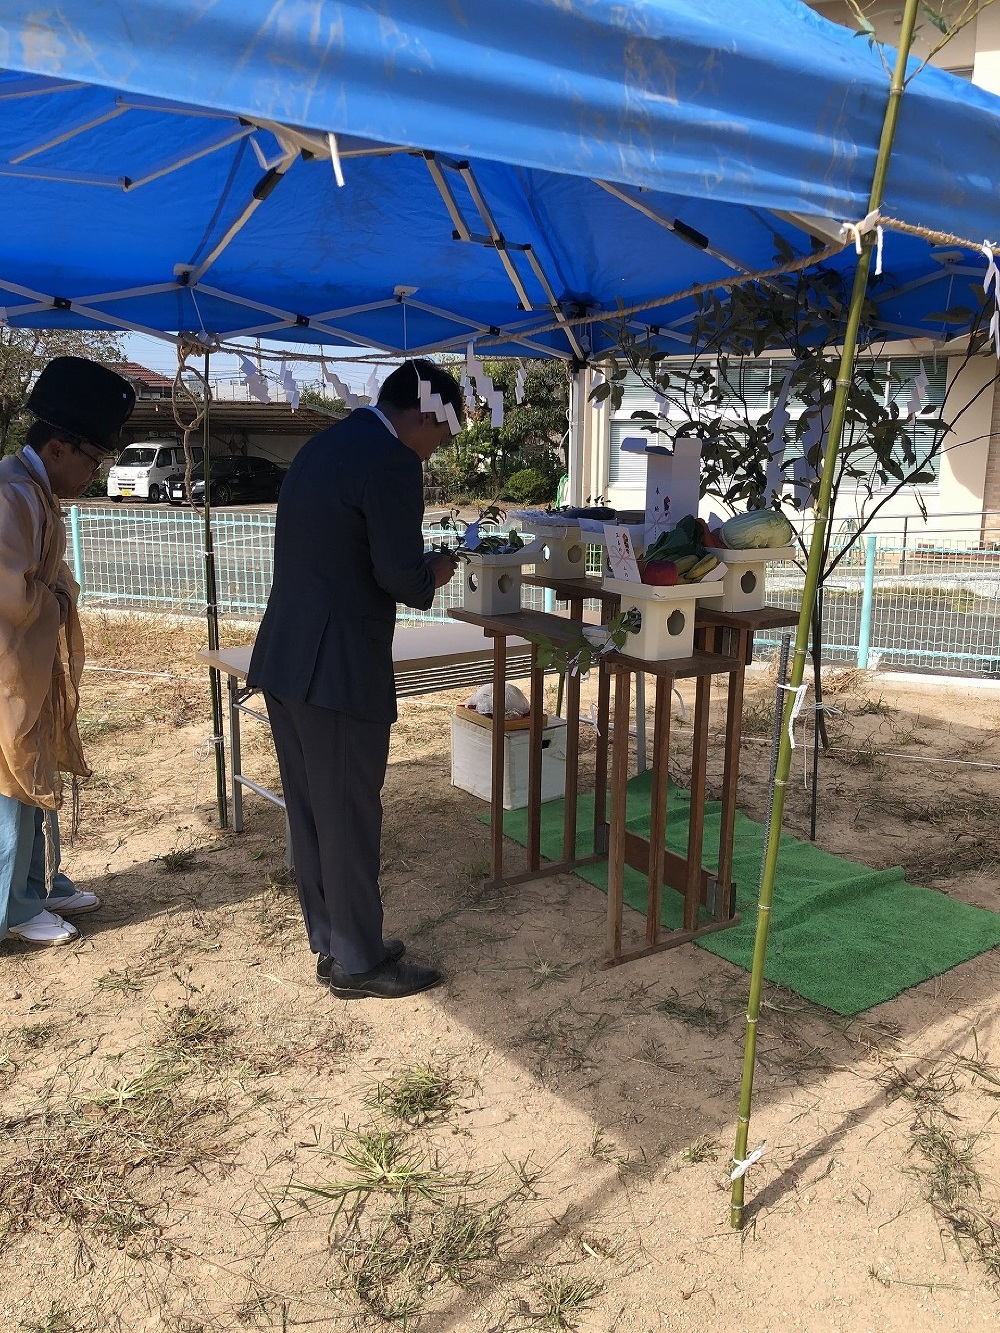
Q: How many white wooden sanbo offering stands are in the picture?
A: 5